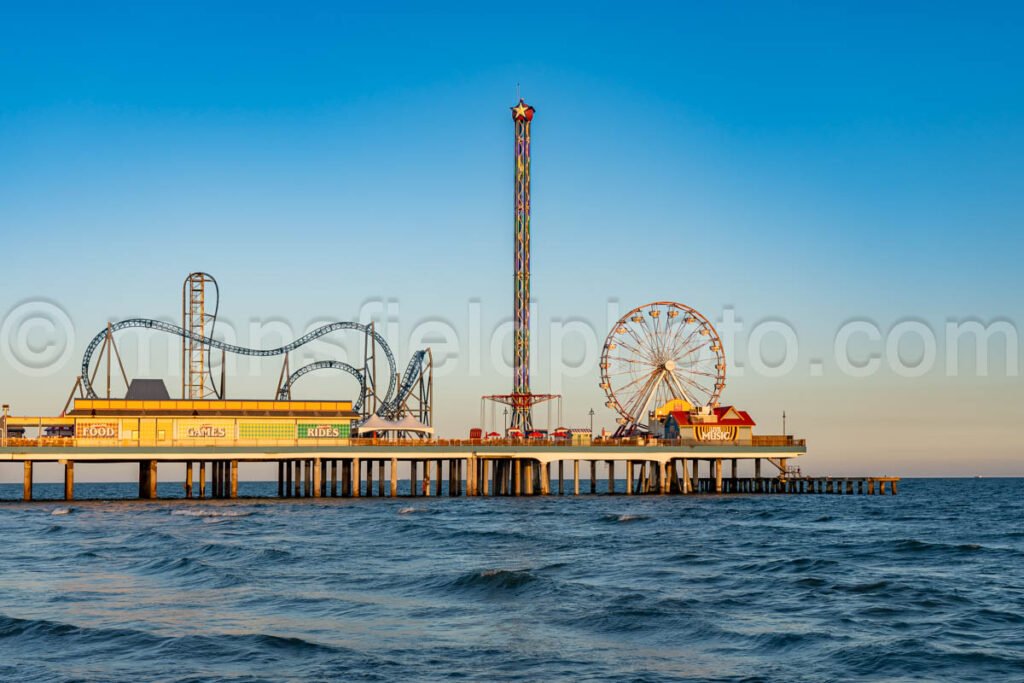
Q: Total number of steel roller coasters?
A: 1